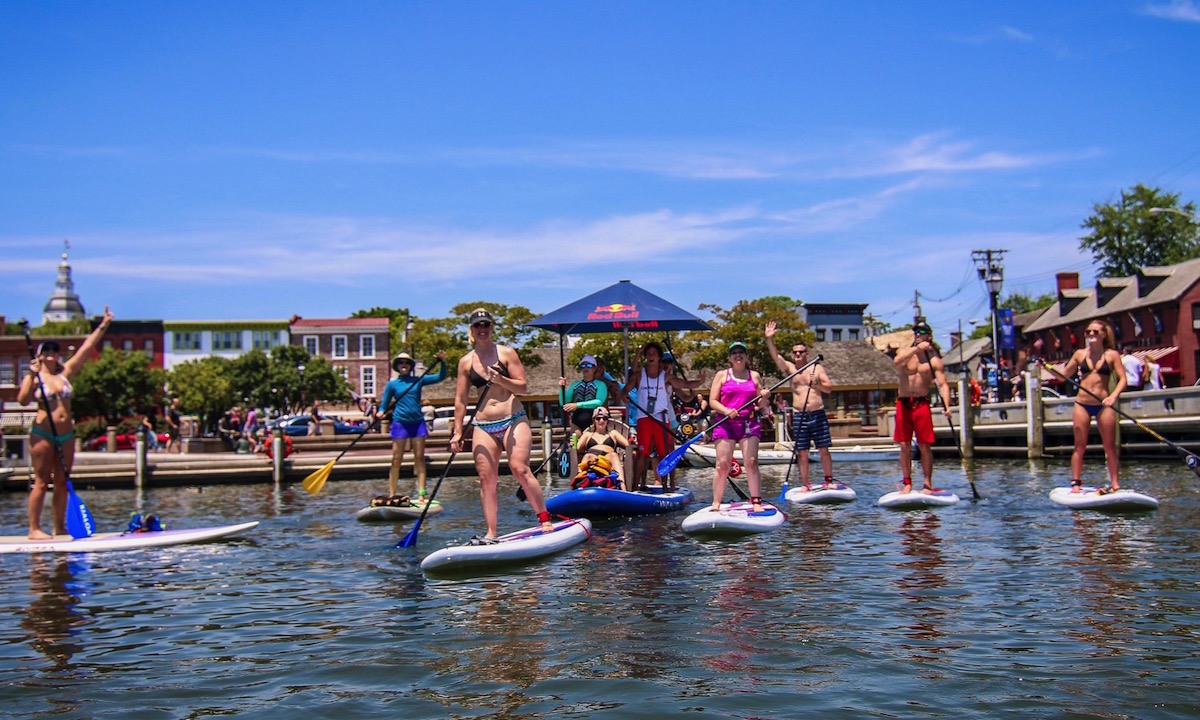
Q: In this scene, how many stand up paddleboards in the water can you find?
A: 8